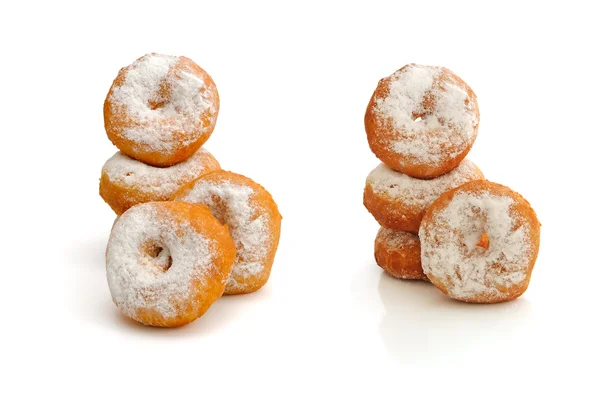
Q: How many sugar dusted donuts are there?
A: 8